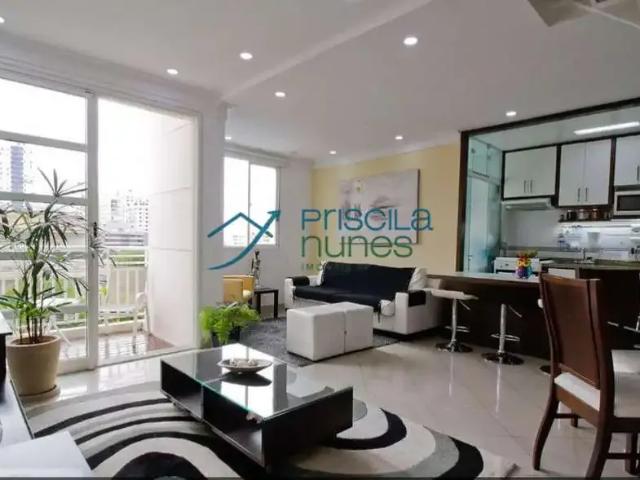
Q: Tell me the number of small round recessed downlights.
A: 9